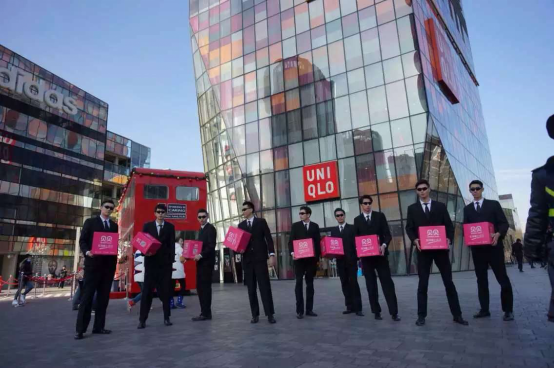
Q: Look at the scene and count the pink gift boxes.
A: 9